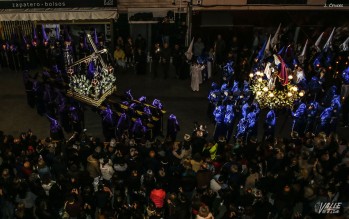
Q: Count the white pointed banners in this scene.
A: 7